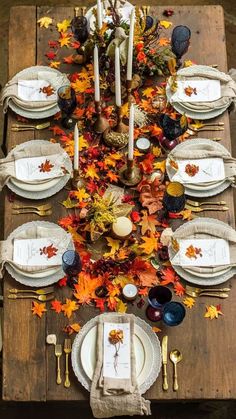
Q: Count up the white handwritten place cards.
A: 7